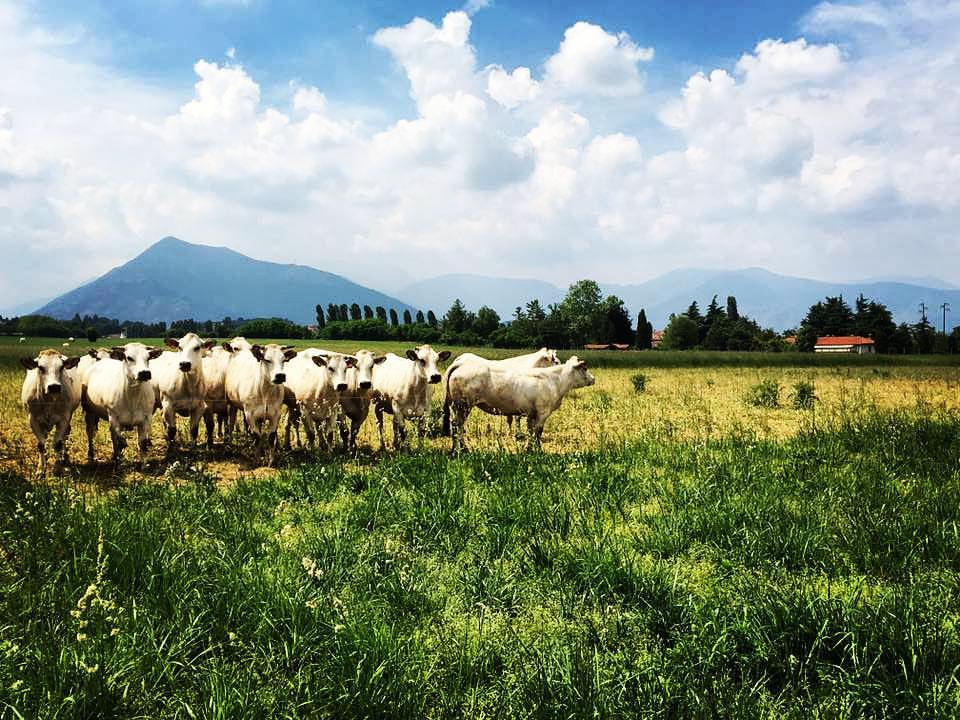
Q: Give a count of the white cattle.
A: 11